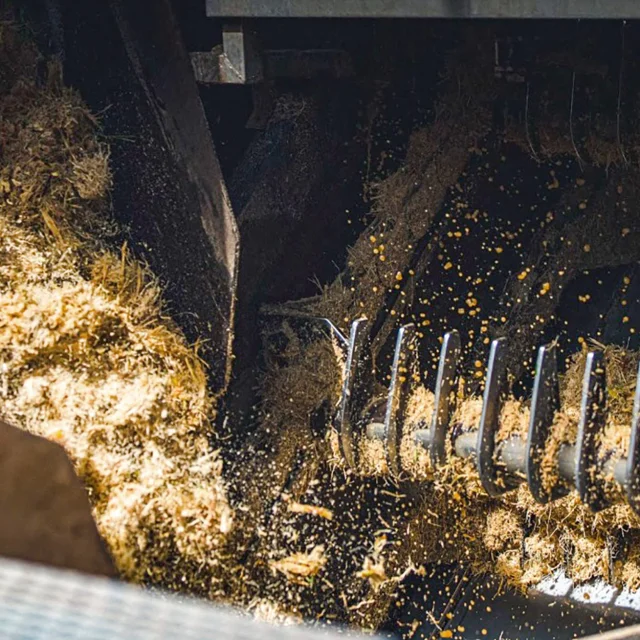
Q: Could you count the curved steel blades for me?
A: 7